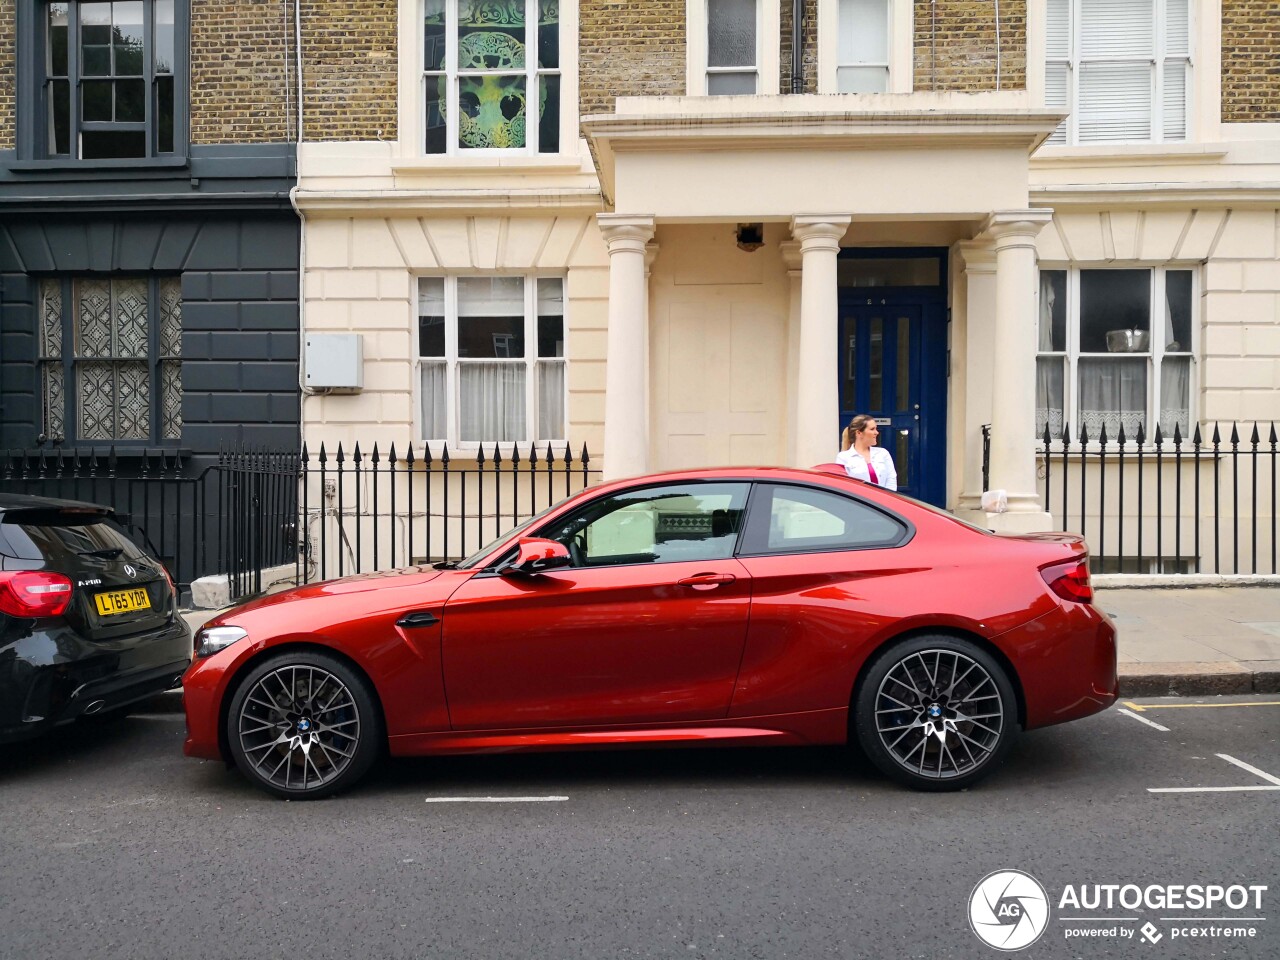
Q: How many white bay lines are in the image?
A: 4